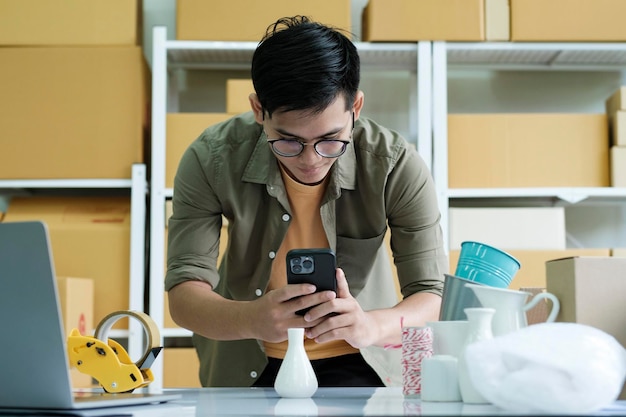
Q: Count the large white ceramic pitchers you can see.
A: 1